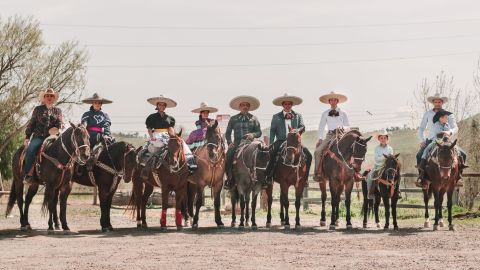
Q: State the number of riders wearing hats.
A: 10